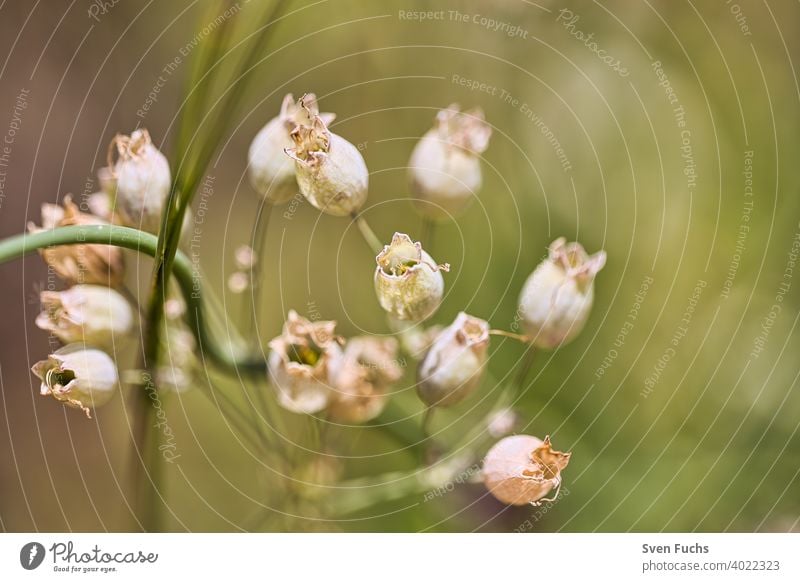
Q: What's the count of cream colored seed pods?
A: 13